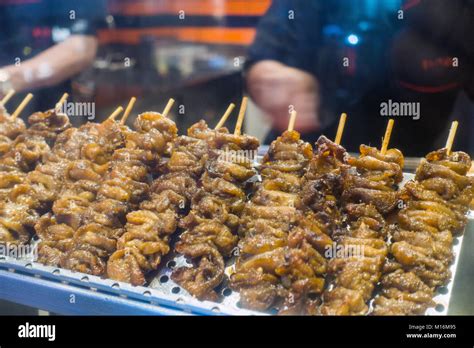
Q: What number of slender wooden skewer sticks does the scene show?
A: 12